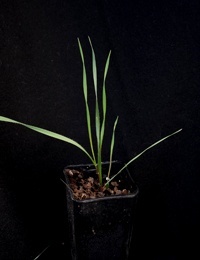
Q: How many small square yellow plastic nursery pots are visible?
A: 0